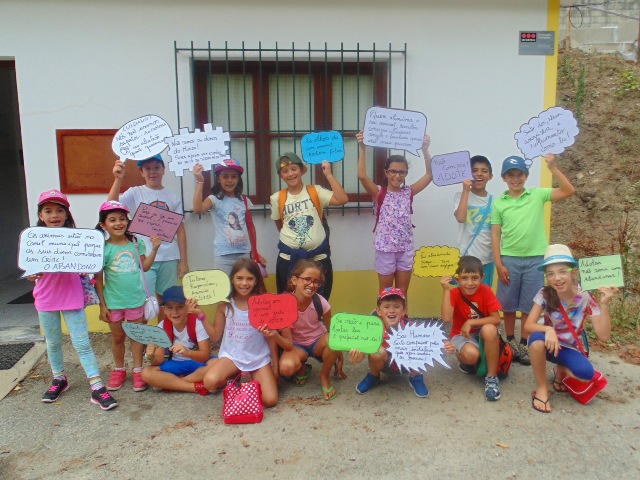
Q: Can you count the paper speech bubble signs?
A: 15